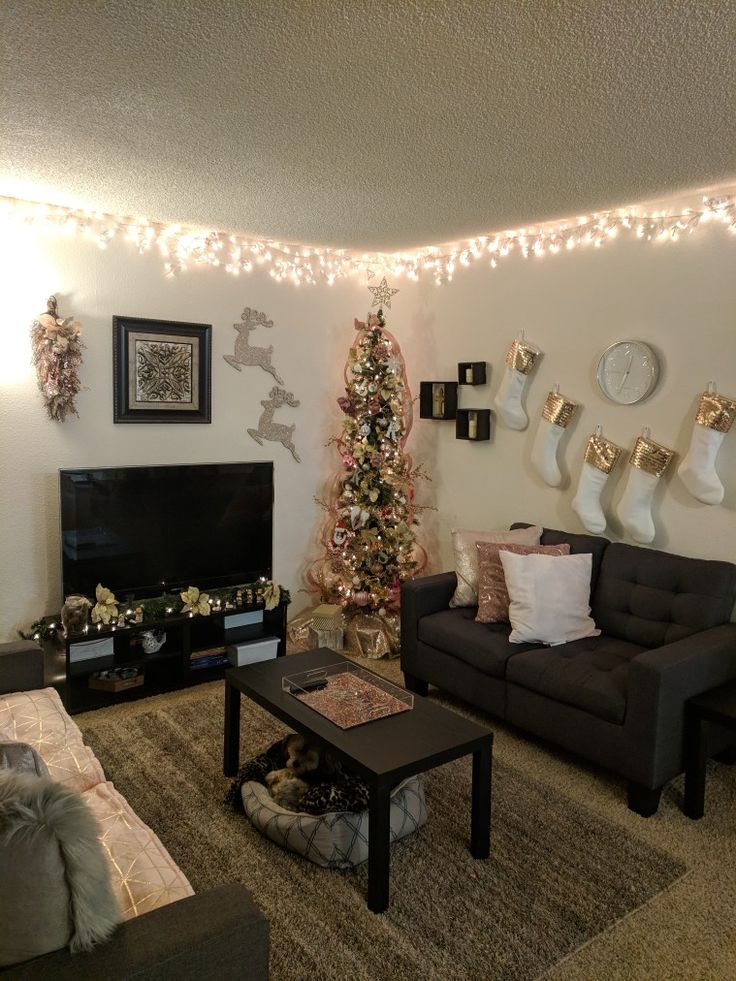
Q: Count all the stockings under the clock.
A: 2